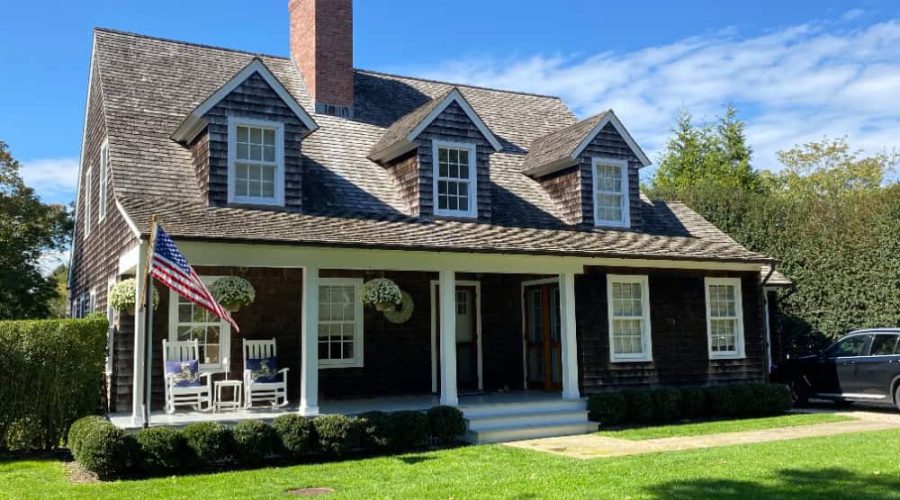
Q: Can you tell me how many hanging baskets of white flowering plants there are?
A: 3